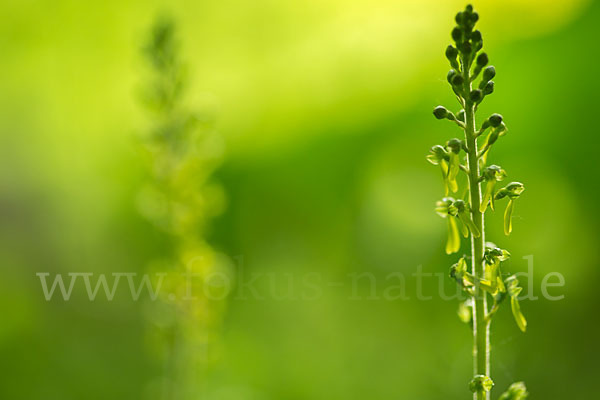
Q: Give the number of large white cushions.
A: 0